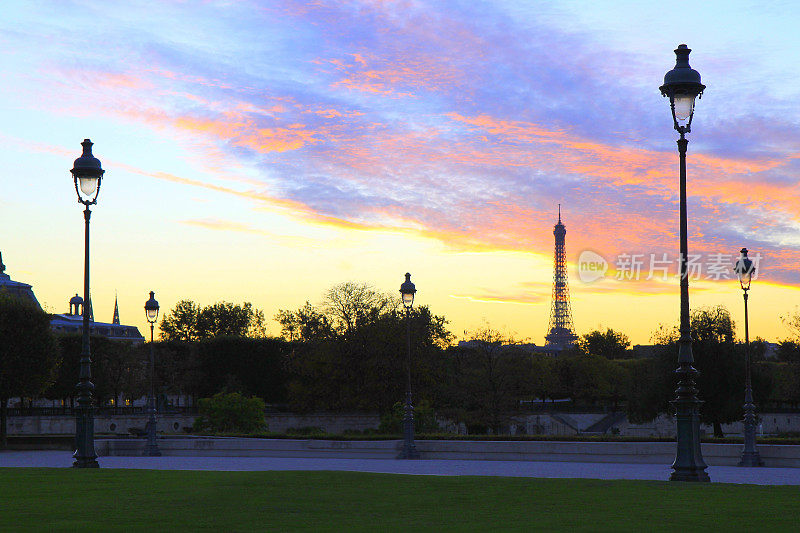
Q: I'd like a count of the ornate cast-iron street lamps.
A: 5